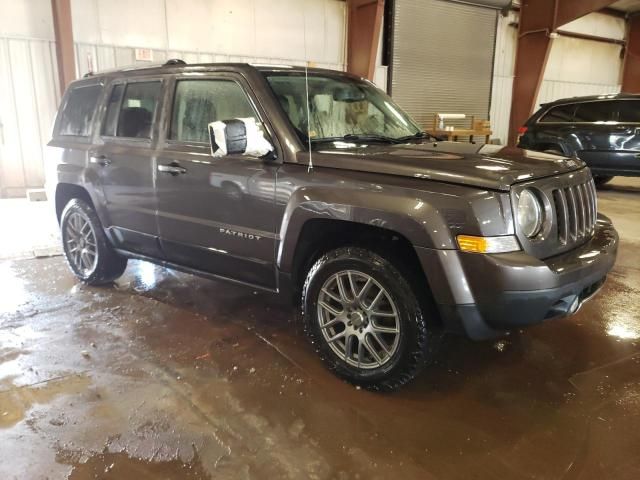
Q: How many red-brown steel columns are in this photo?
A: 4